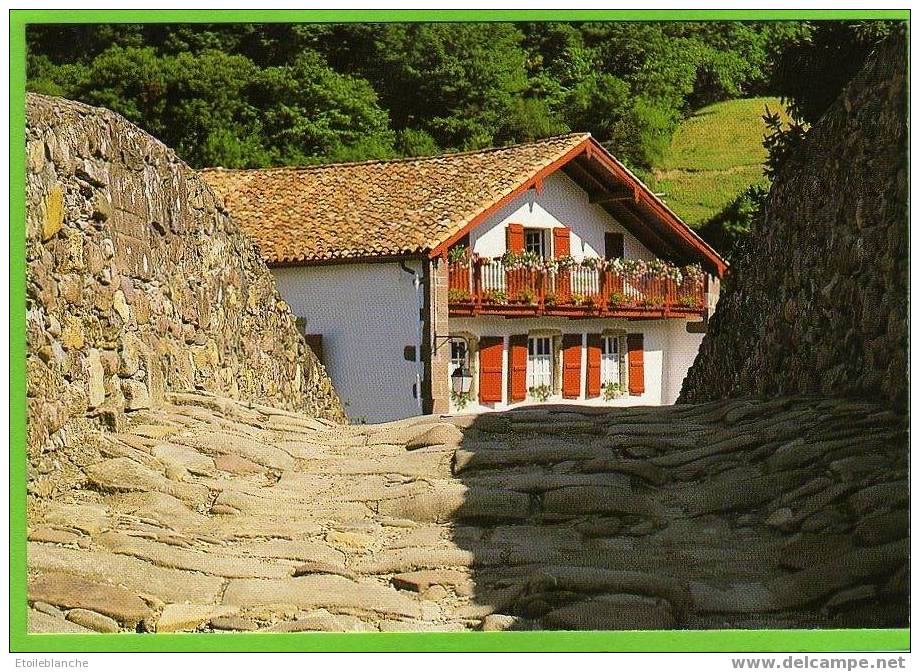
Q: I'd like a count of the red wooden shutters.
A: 7